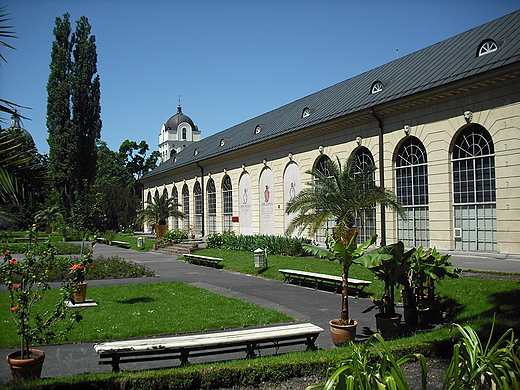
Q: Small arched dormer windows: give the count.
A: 7